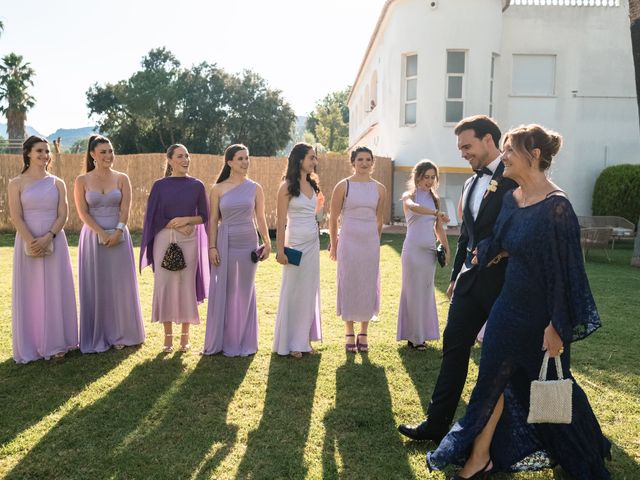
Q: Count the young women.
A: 7